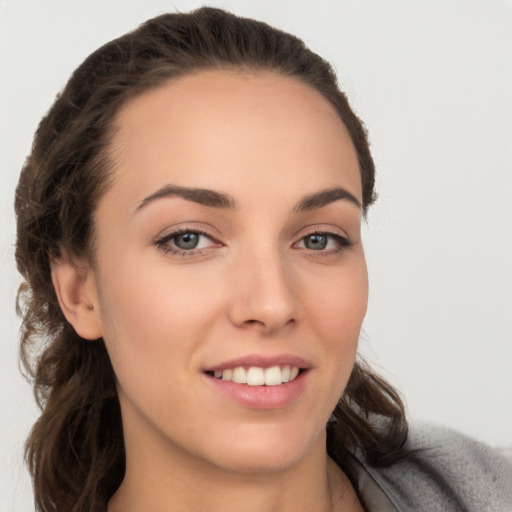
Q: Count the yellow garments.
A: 0